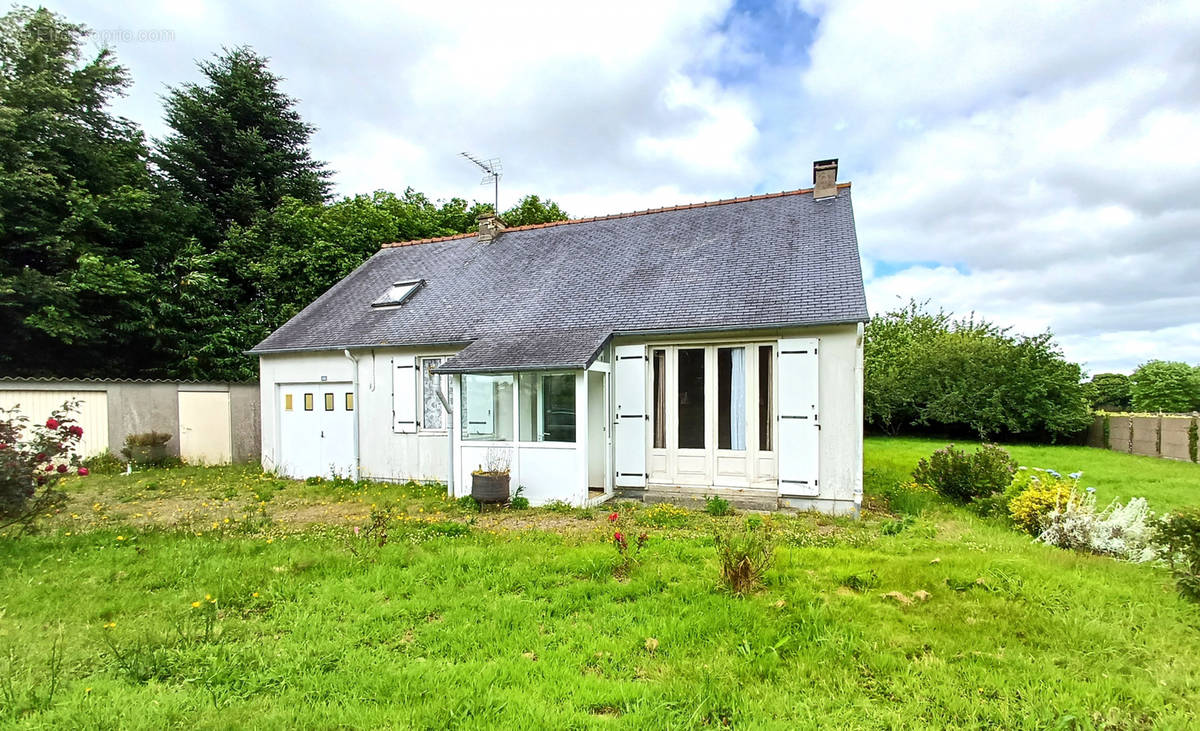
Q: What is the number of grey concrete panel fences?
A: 1